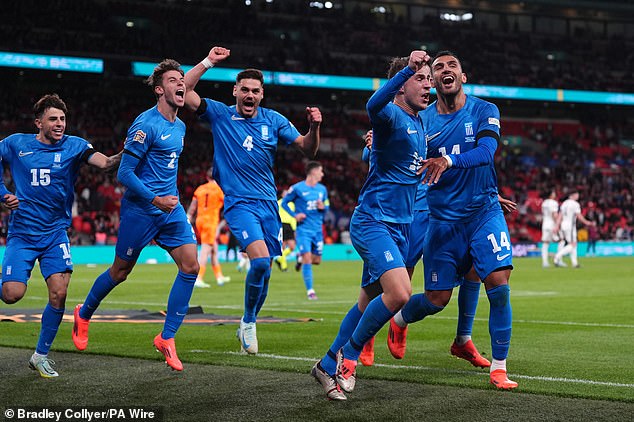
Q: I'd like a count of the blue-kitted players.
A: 7